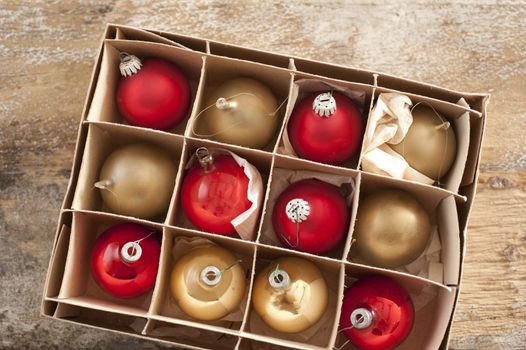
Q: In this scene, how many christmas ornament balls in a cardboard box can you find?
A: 12